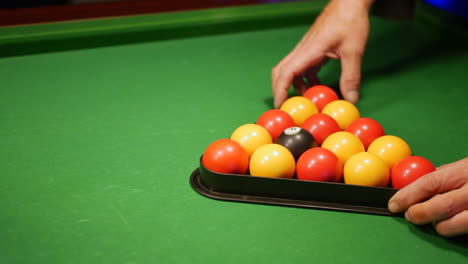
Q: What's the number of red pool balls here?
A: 7